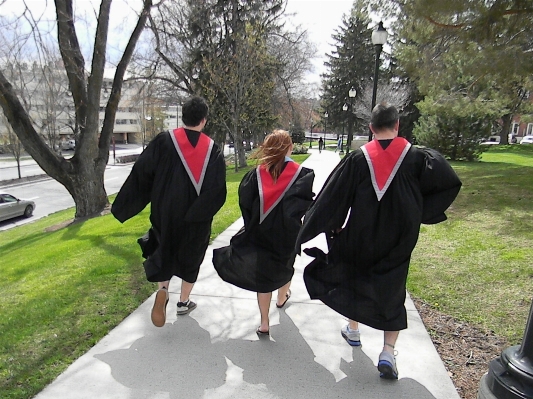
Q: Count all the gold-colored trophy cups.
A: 0